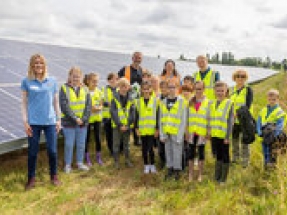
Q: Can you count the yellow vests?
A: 11